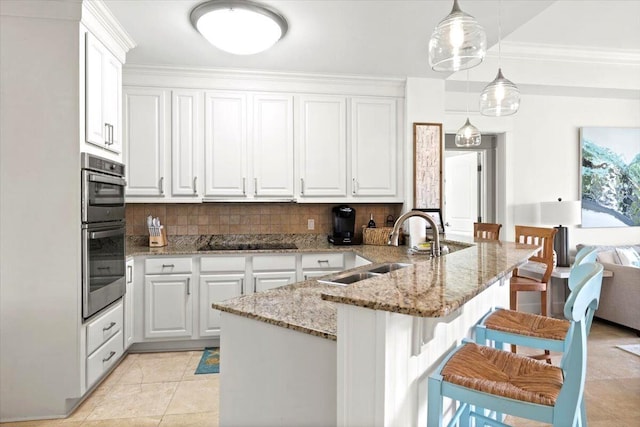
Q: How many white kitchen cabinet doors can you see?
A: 13